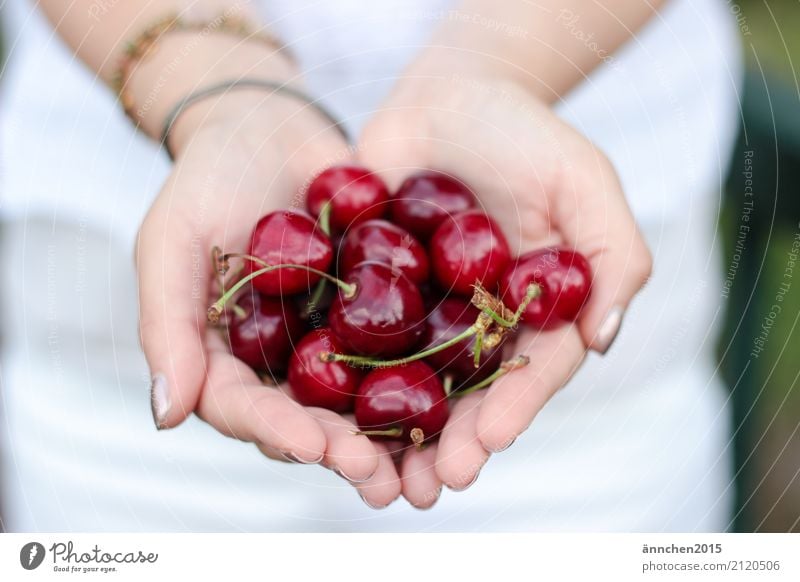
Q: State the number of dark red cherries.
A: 11